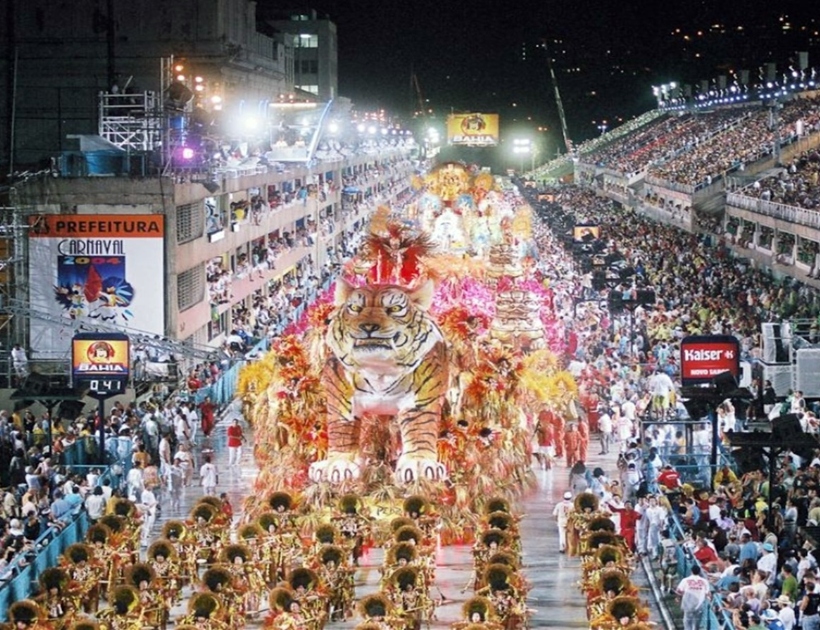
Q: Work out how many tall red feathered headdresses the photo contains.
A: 1